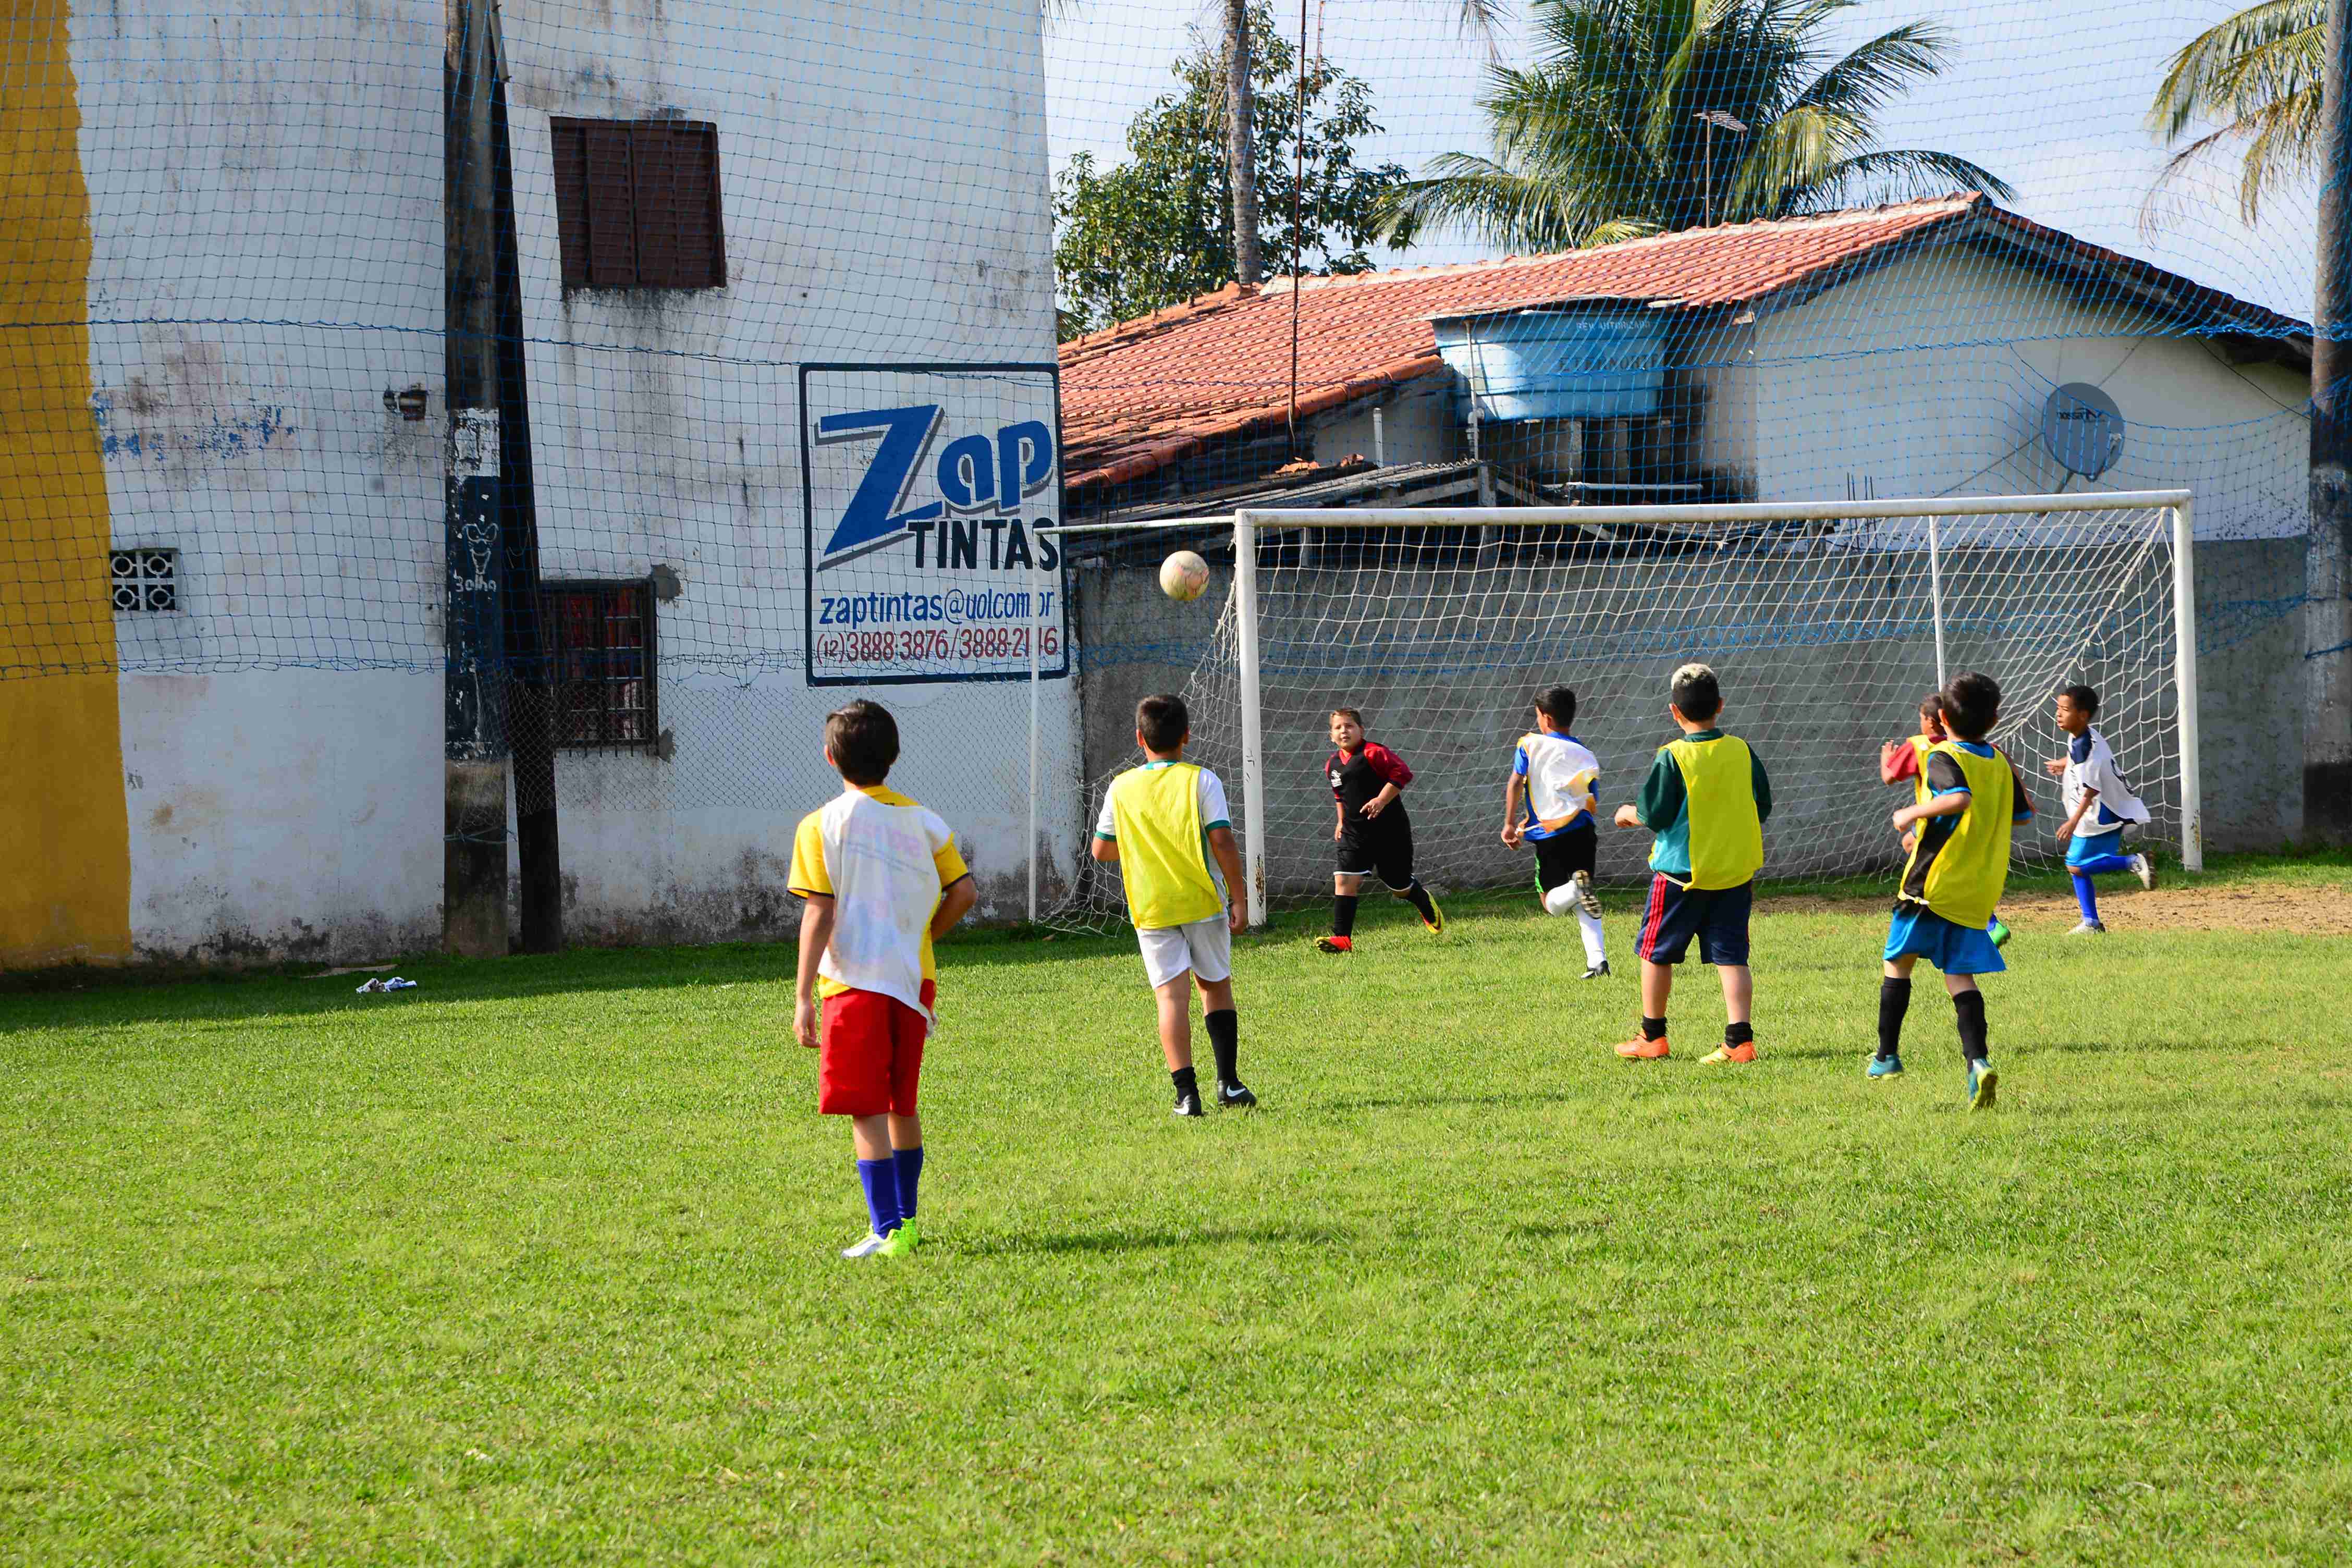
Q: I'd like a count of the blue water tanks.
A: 1